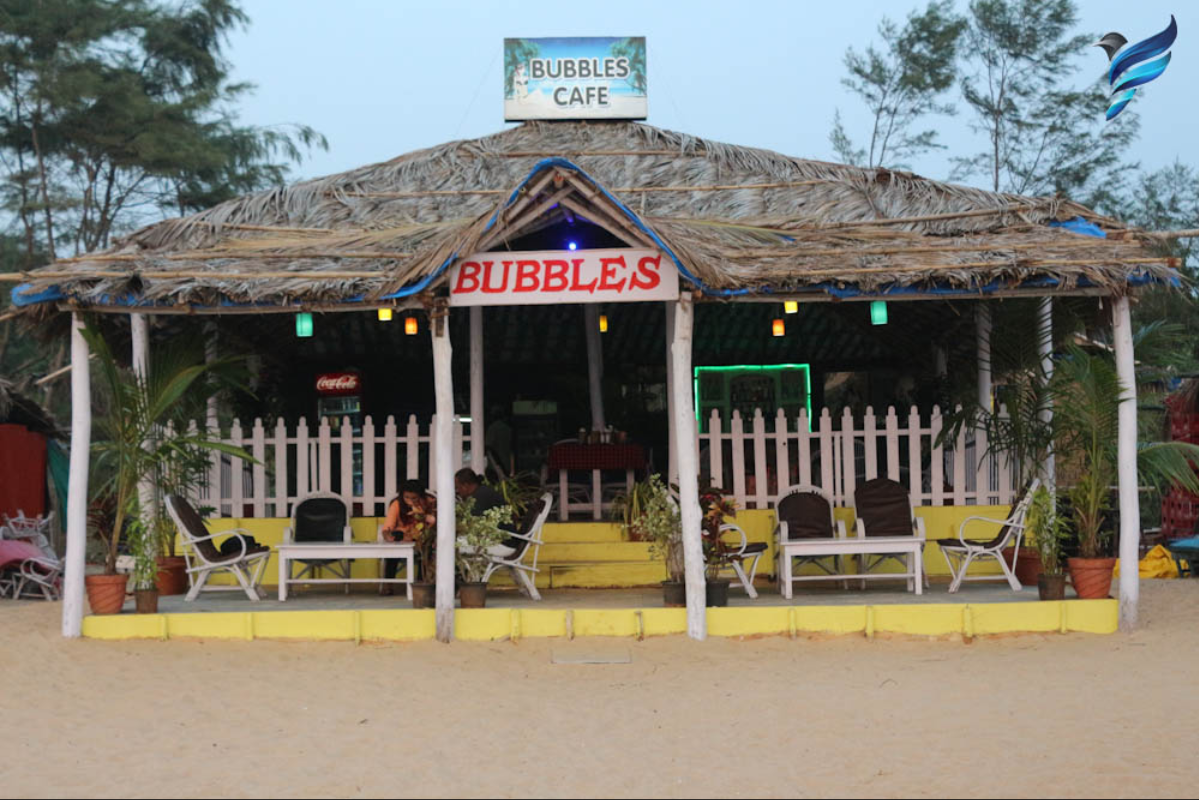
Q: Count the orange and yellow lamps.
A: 5